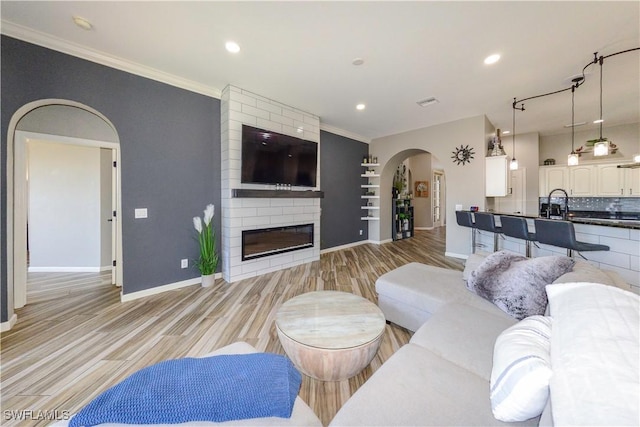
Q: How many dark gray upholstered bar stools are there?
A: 4